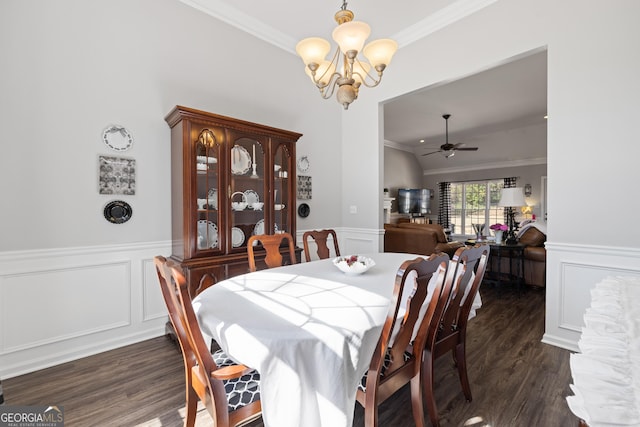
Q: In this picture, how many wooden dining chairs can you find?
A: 5